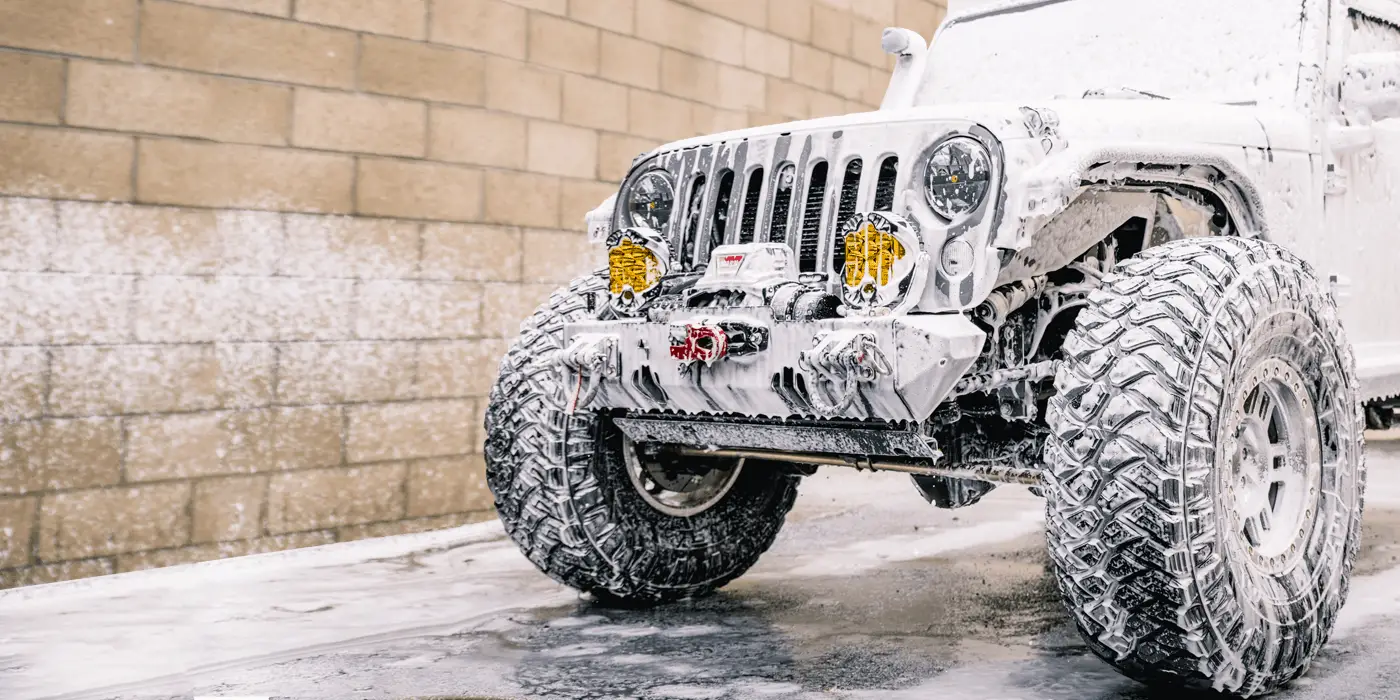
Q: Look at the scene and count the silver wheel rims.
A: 2